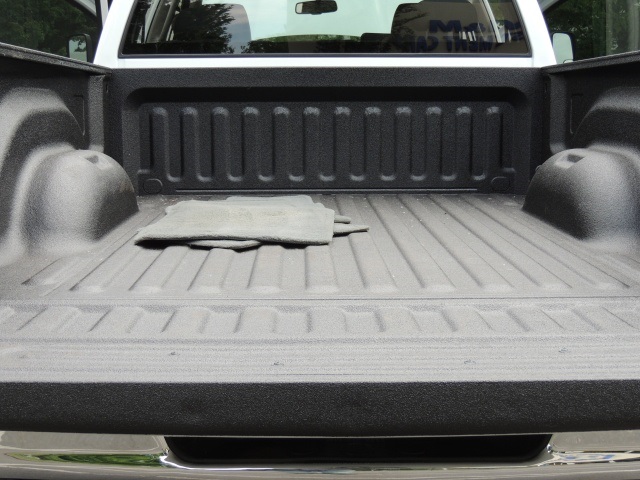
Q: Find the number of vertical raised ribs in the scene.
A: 12